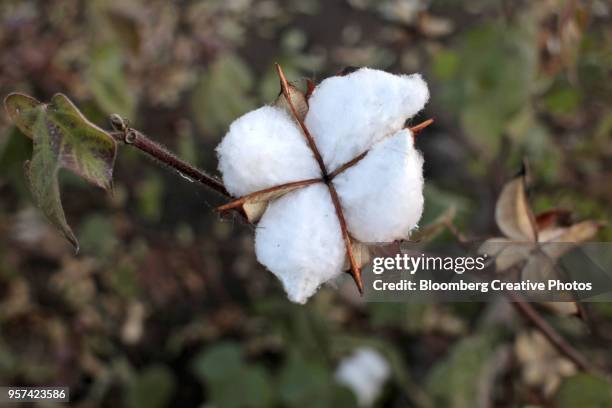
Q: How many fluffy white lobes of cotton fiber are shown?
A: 4